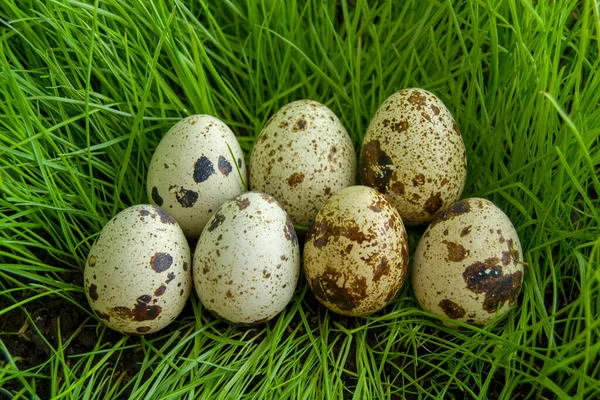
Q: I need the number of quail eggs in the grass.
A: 7